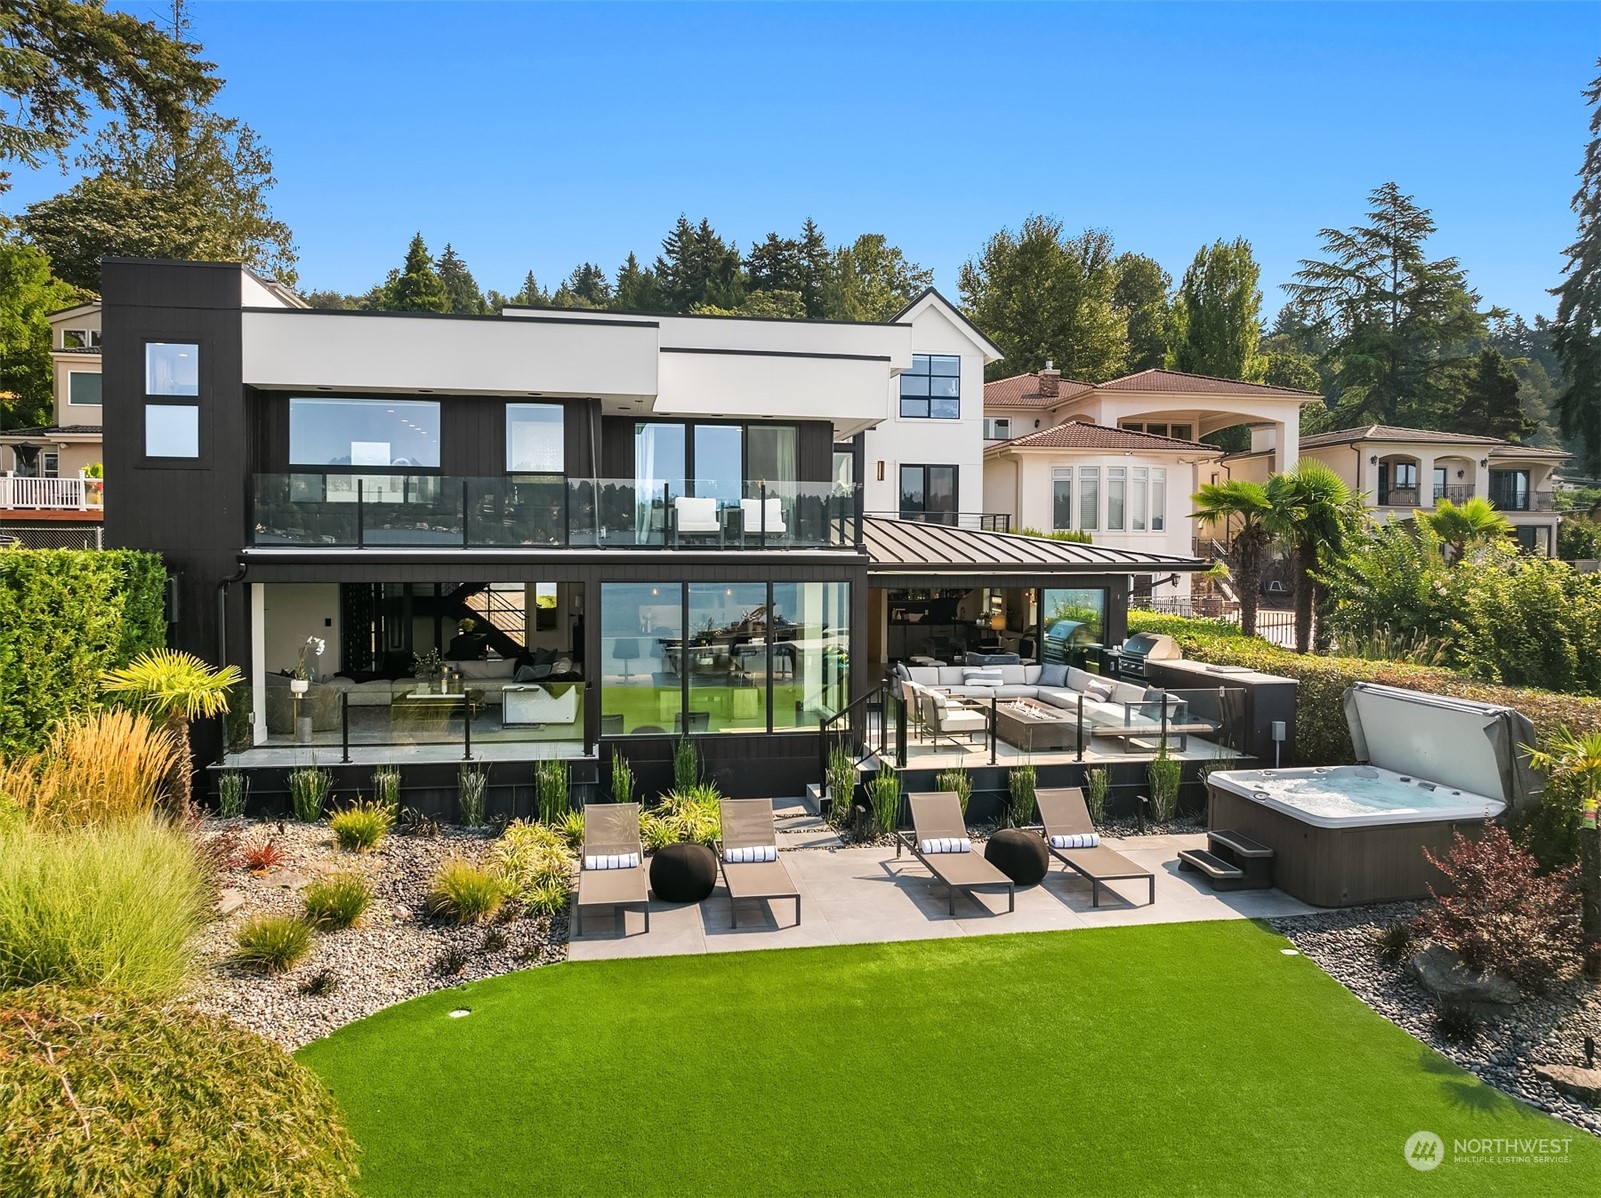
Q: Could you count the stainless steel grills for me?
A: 1